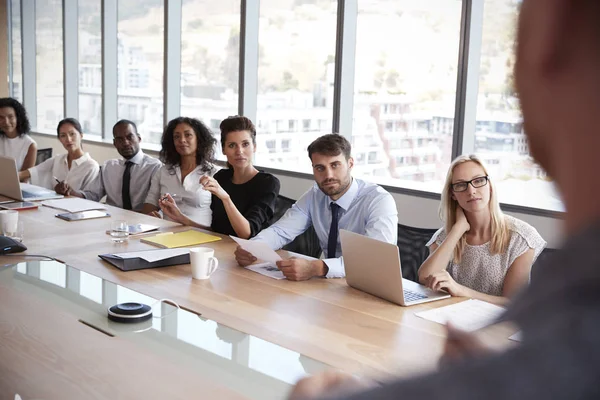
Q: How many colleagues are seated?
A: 7